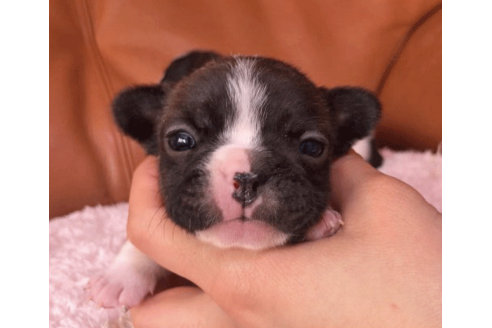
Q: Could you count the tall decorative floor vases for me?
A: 0